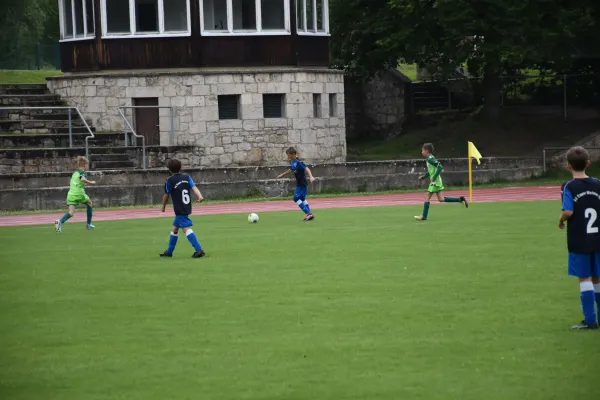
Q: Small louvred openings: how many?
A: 2